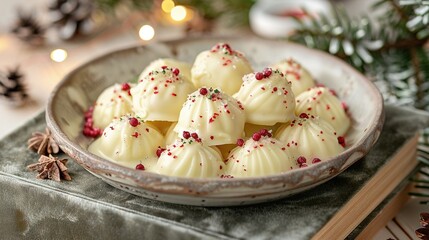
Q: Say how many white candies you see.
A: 12